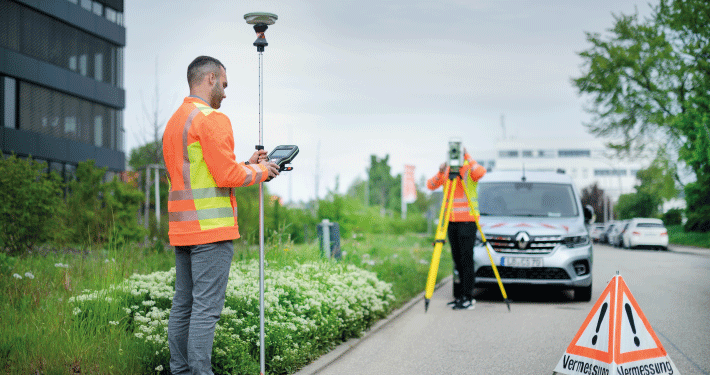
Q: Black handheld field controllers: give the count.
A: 1